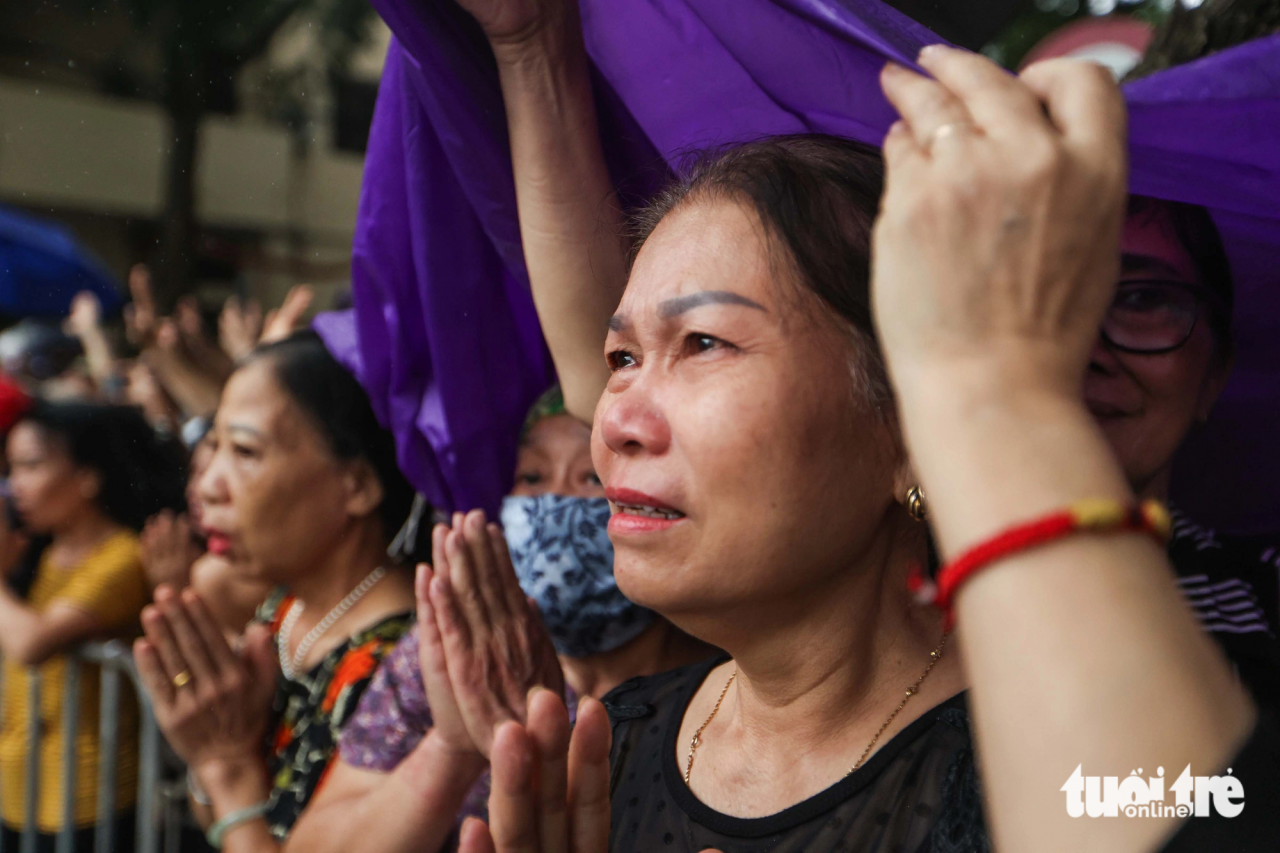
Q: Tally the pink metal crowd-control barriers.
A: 0